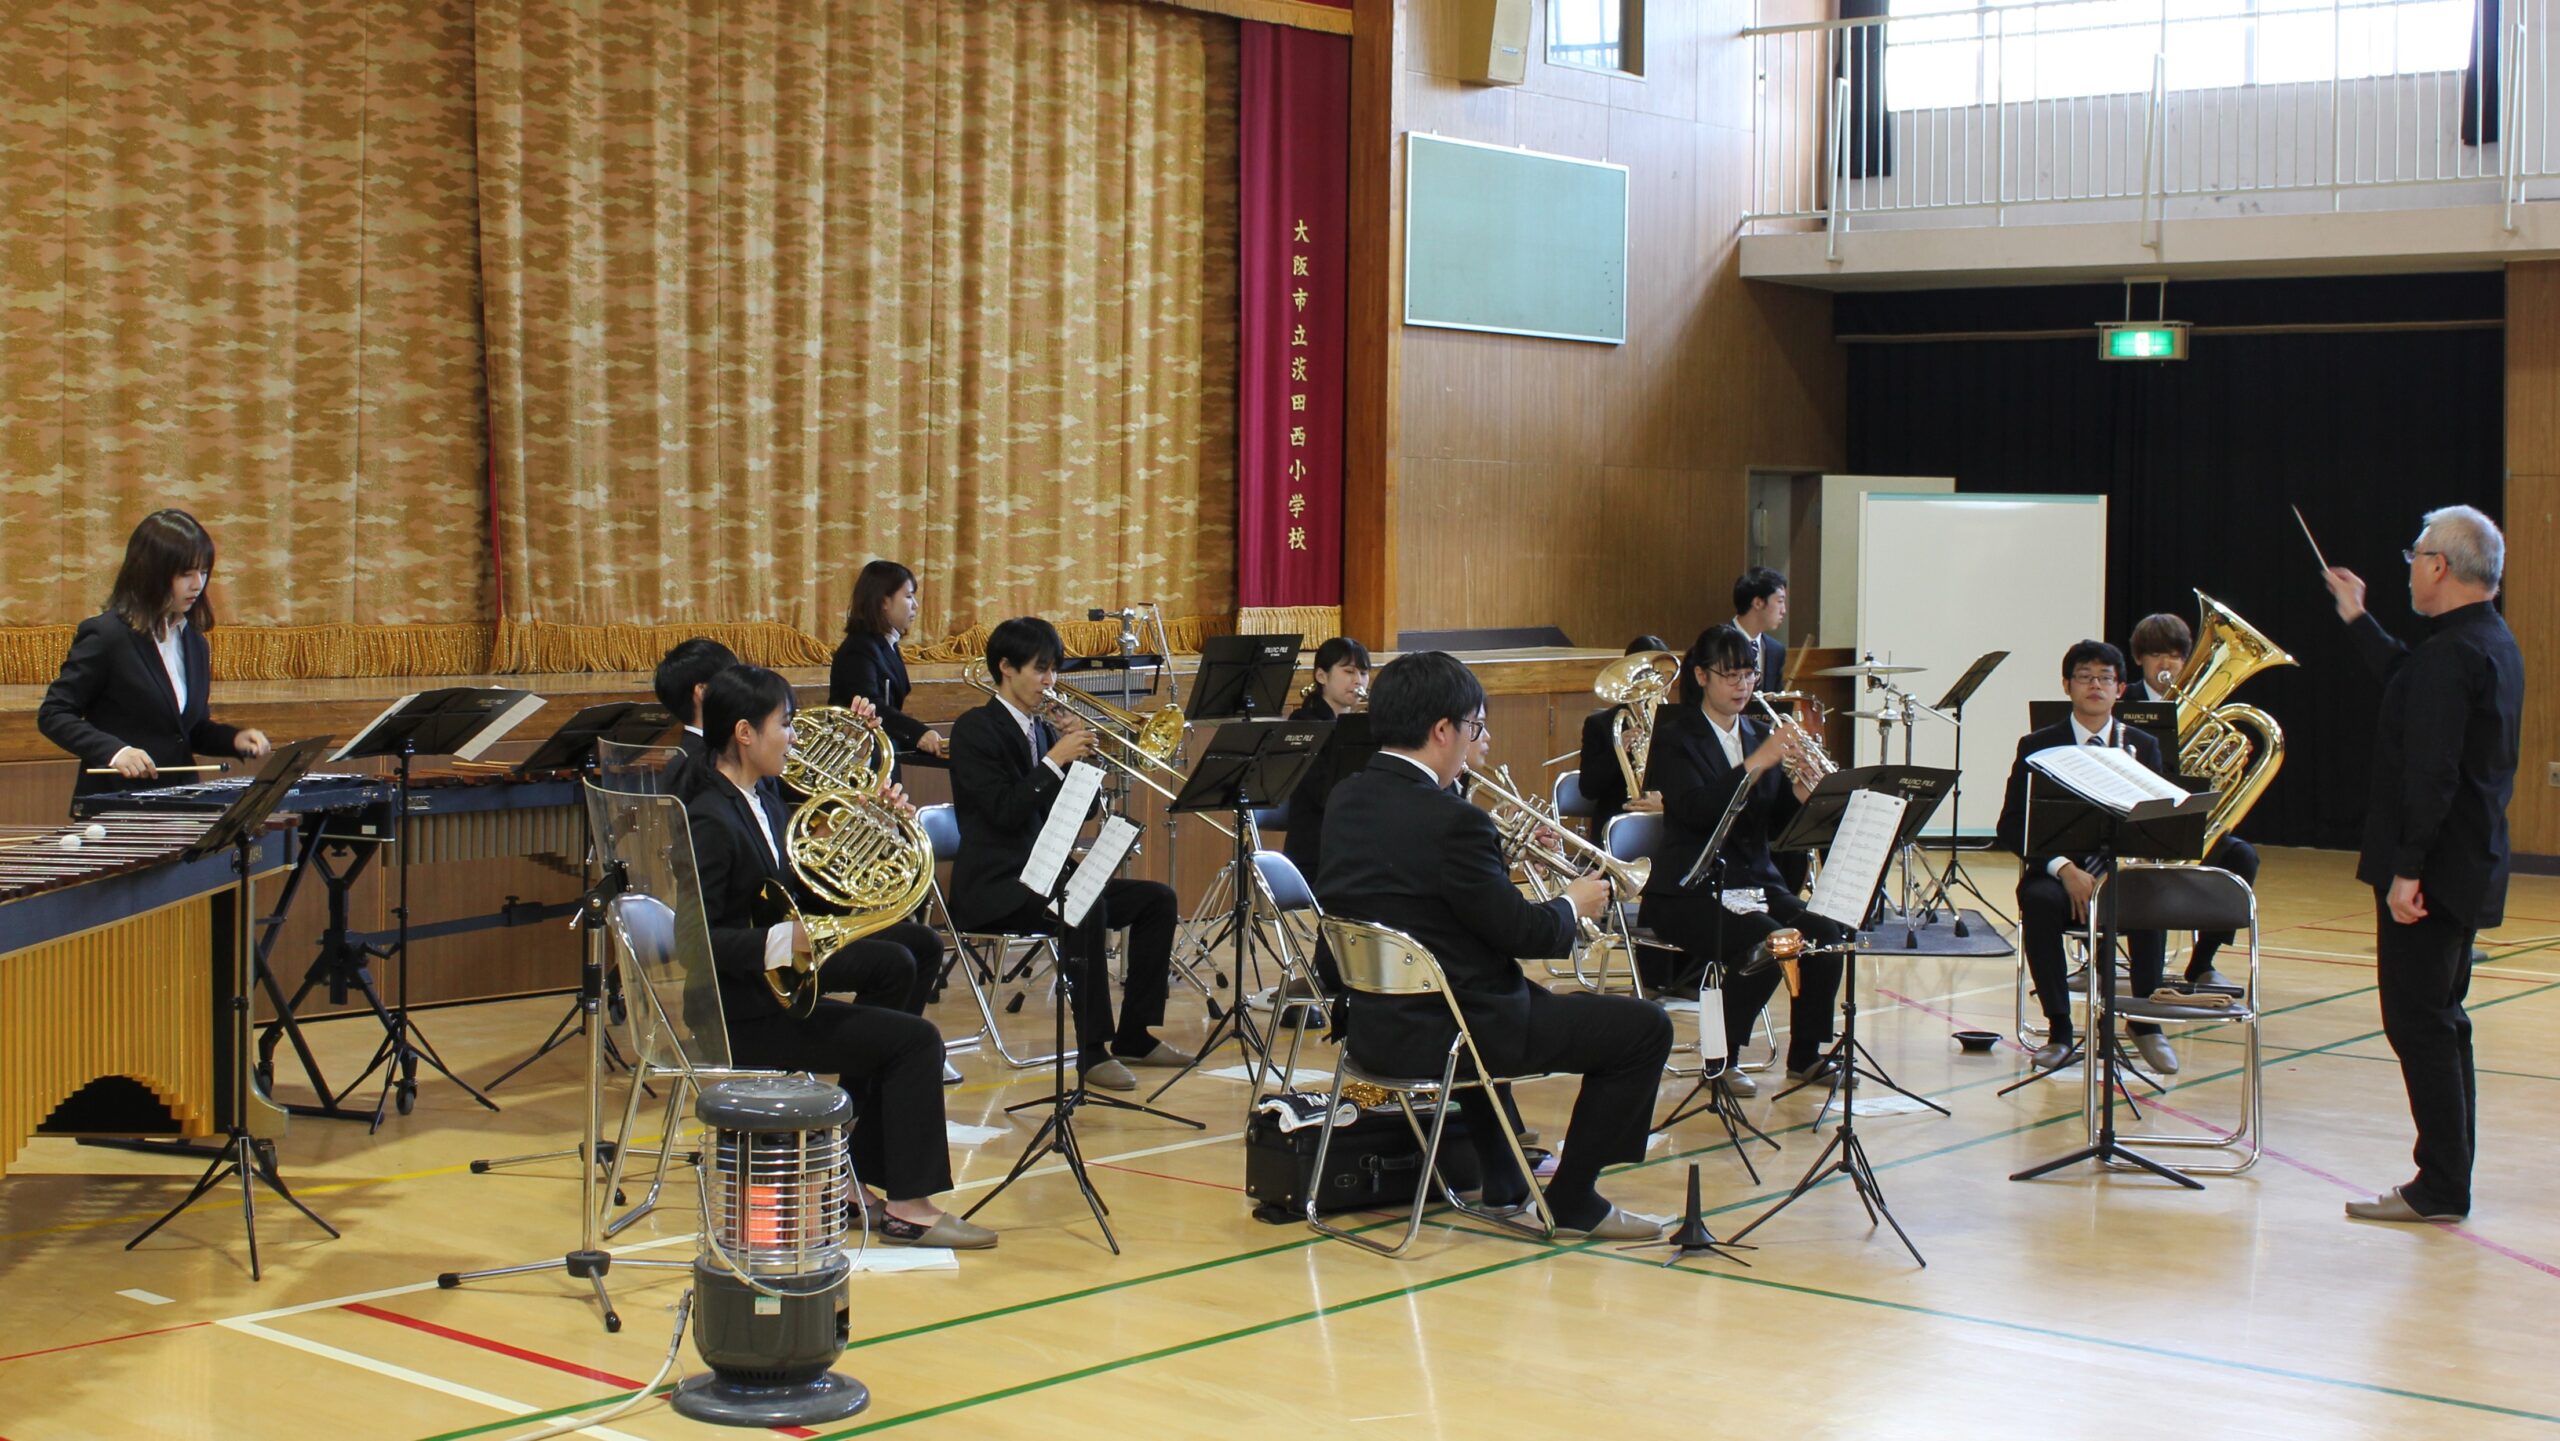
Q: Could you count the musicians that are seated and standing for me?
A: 13